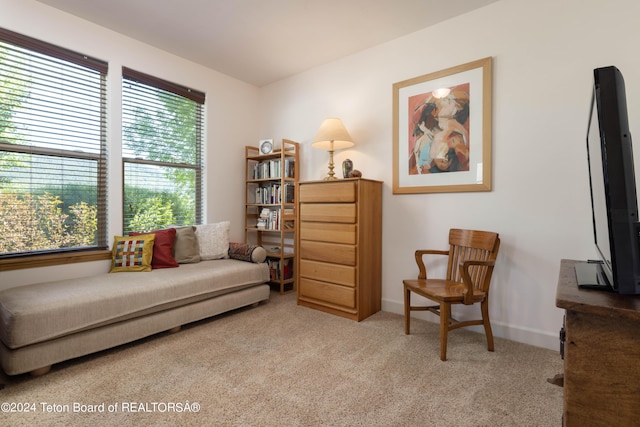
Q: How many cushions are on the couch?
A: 5